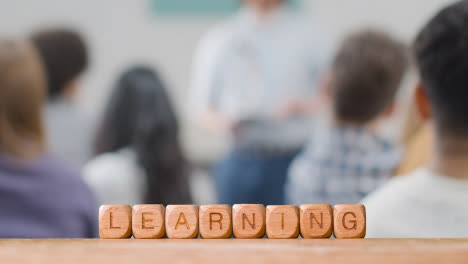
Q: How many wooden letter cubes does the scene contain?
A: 8